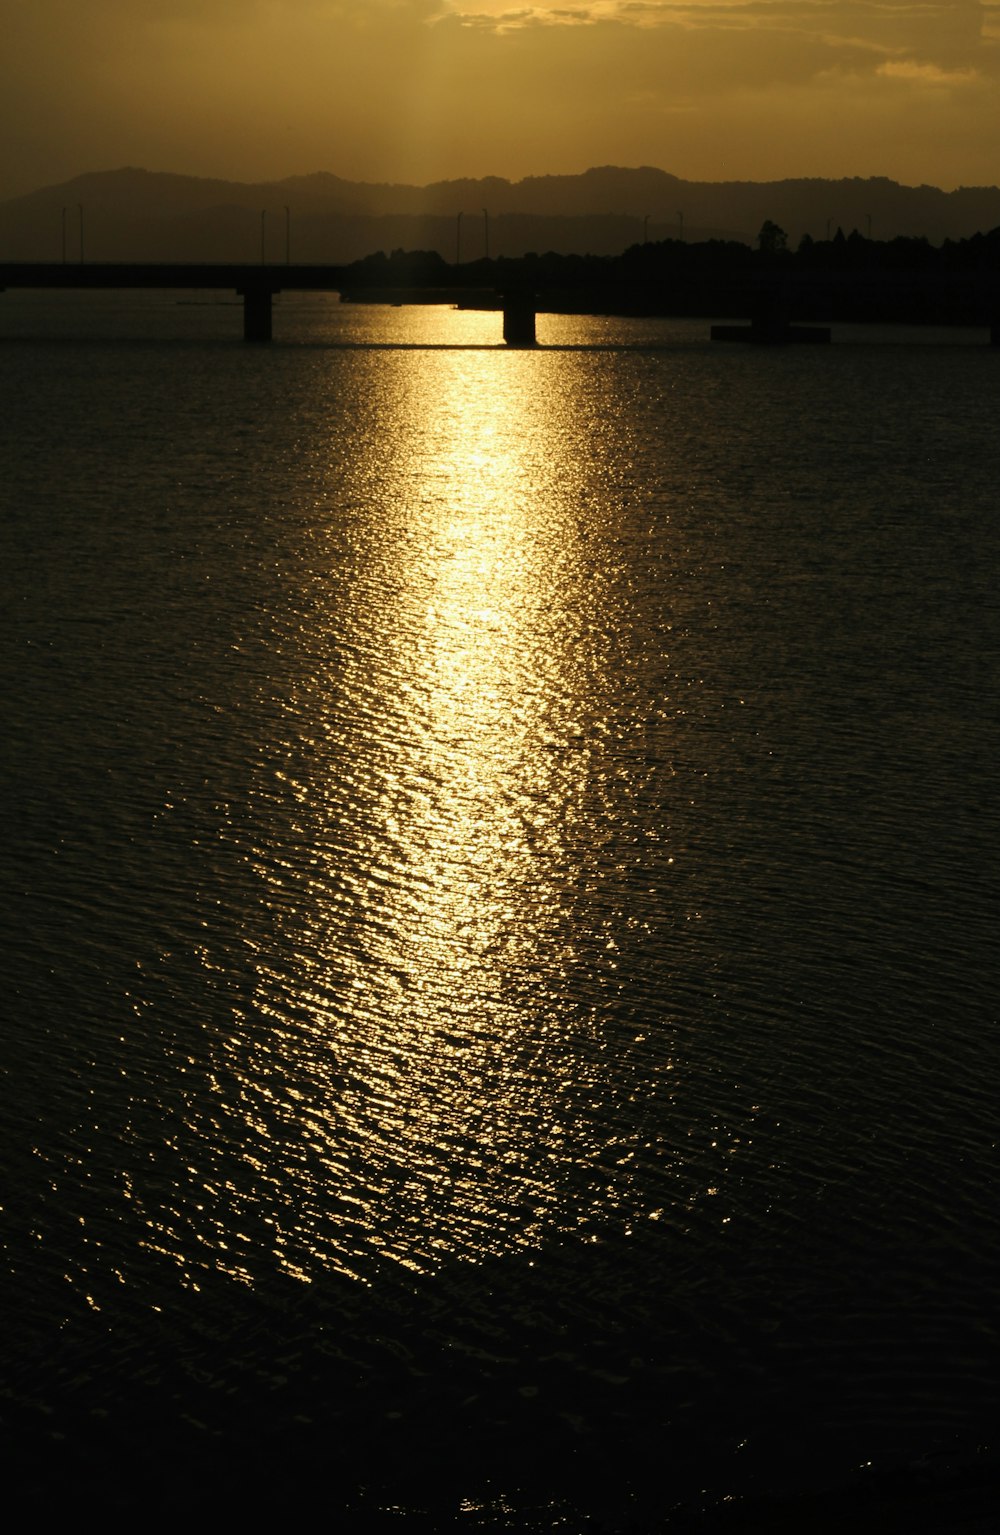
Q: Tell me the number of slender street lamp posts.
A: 10